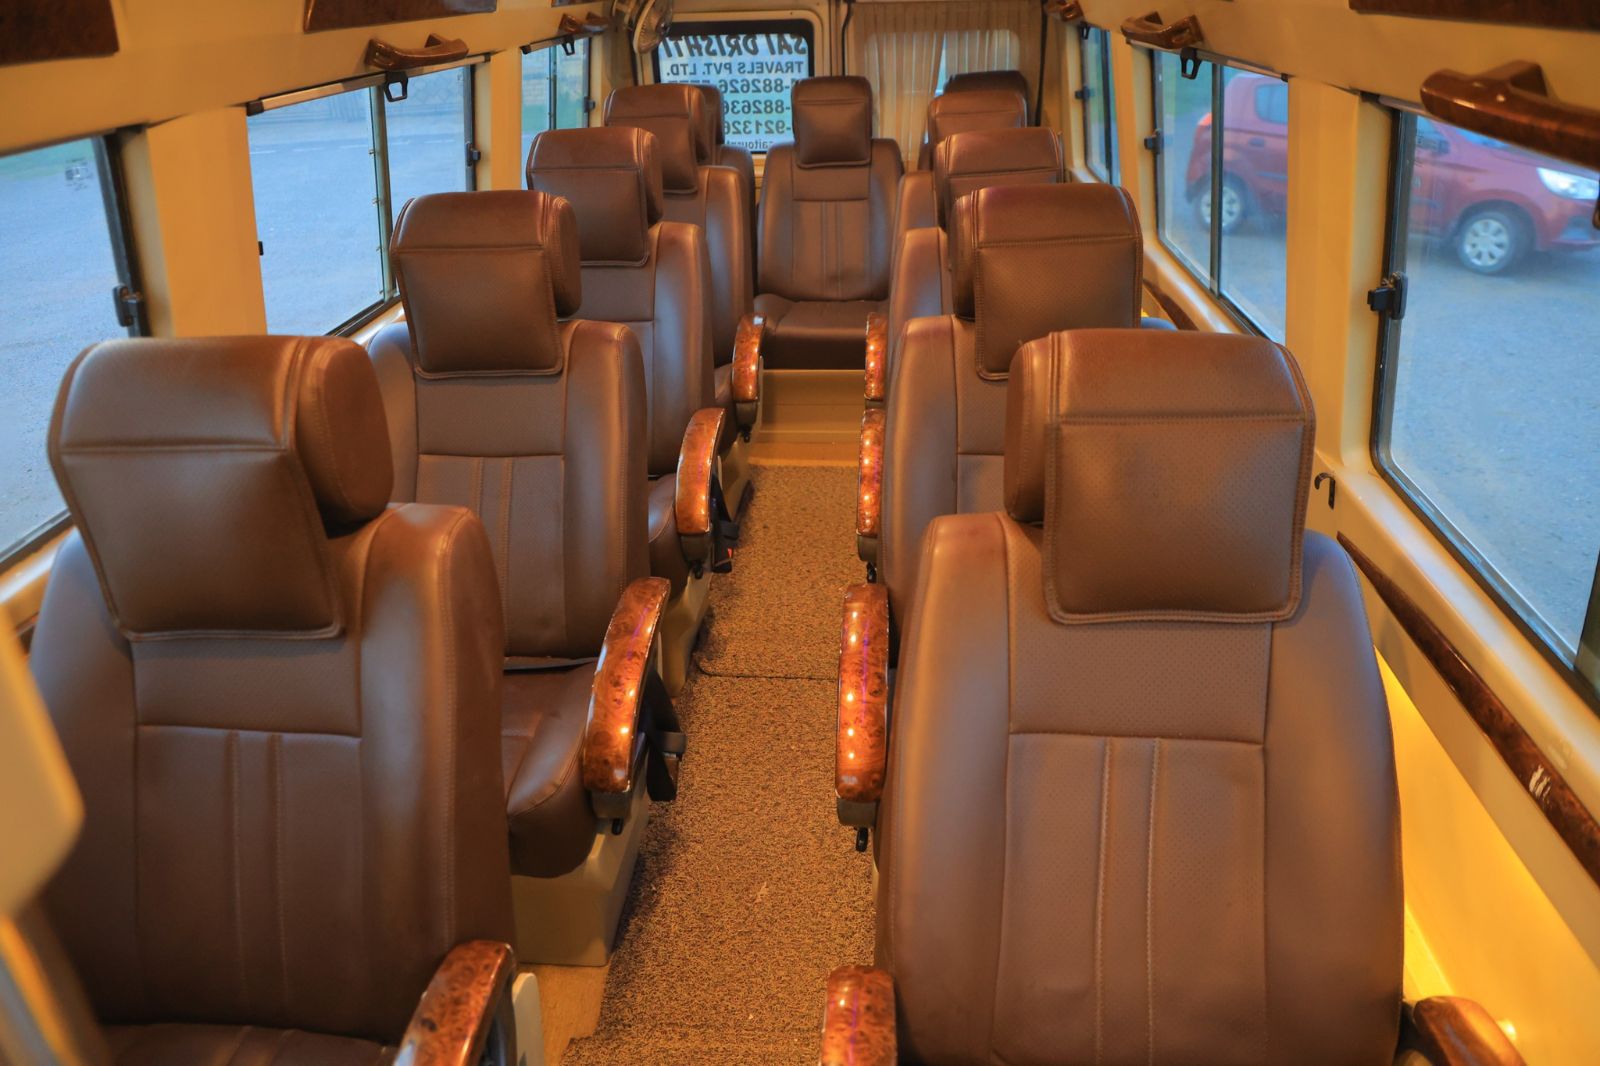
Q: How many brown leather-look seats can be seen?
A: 11